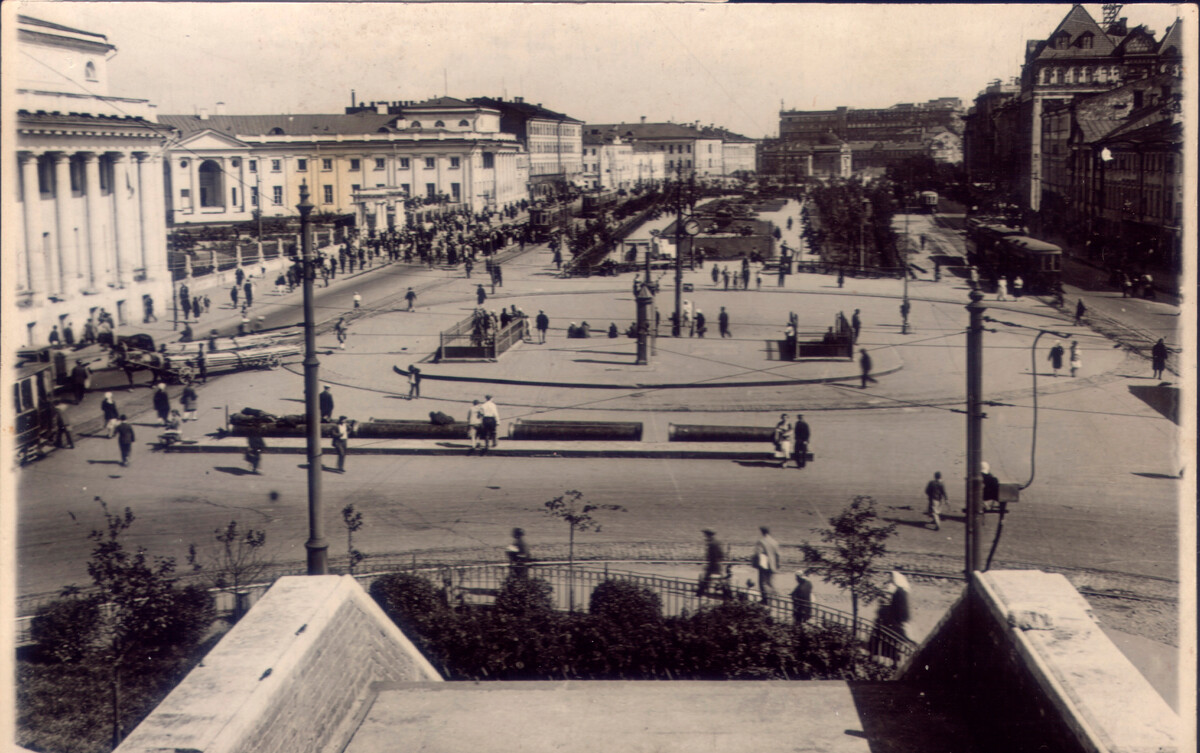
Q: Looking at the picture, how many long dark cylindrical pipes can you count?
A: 4